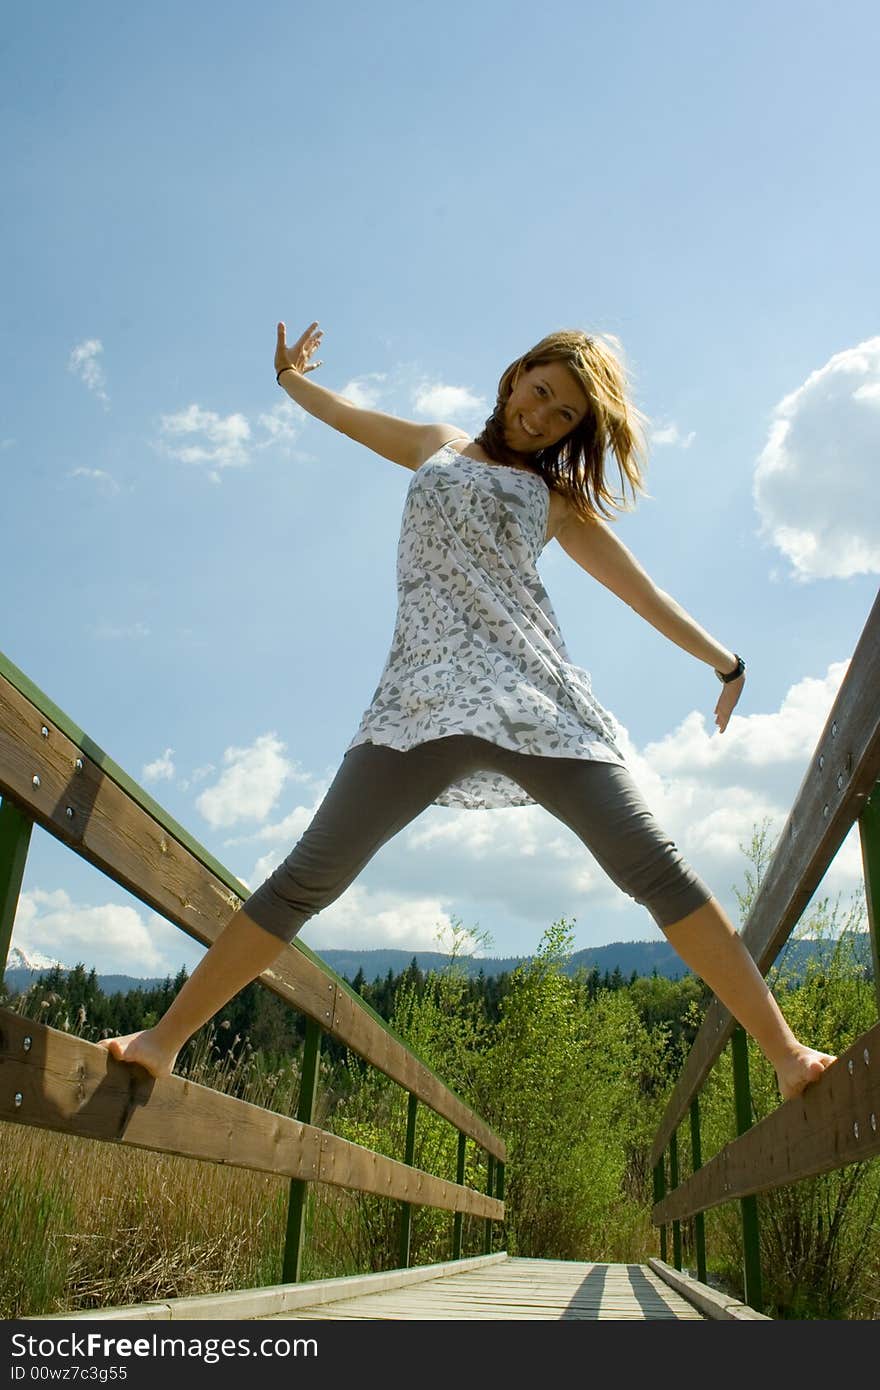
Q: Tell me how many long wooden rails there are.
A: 4